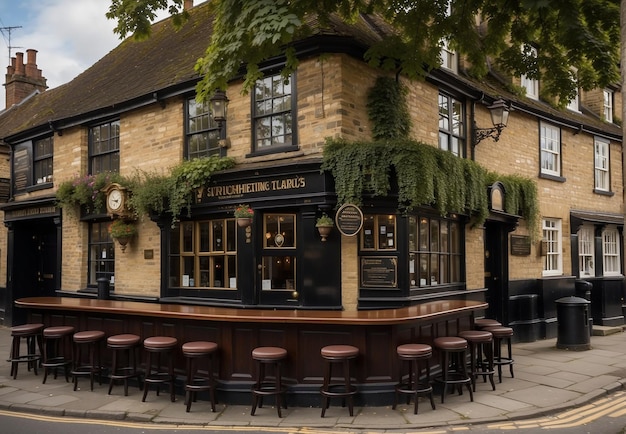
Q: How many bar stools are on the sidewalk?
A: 13